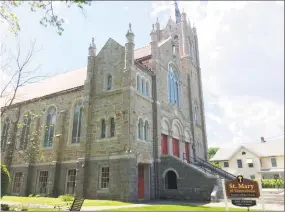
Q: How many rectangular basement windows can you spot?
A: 4